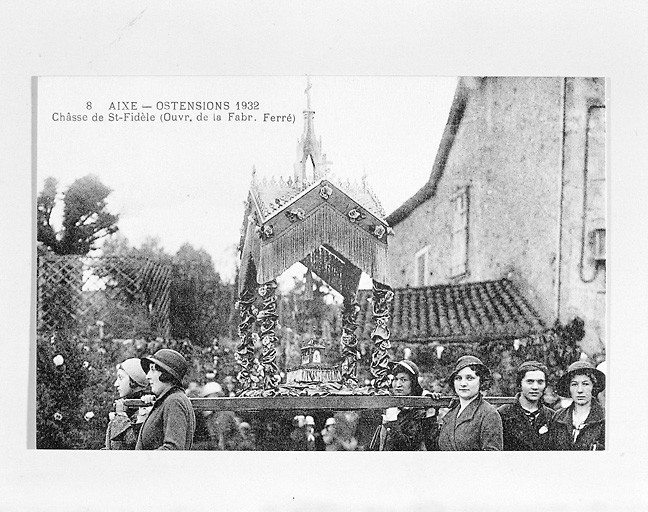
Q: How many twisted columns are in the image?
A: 4